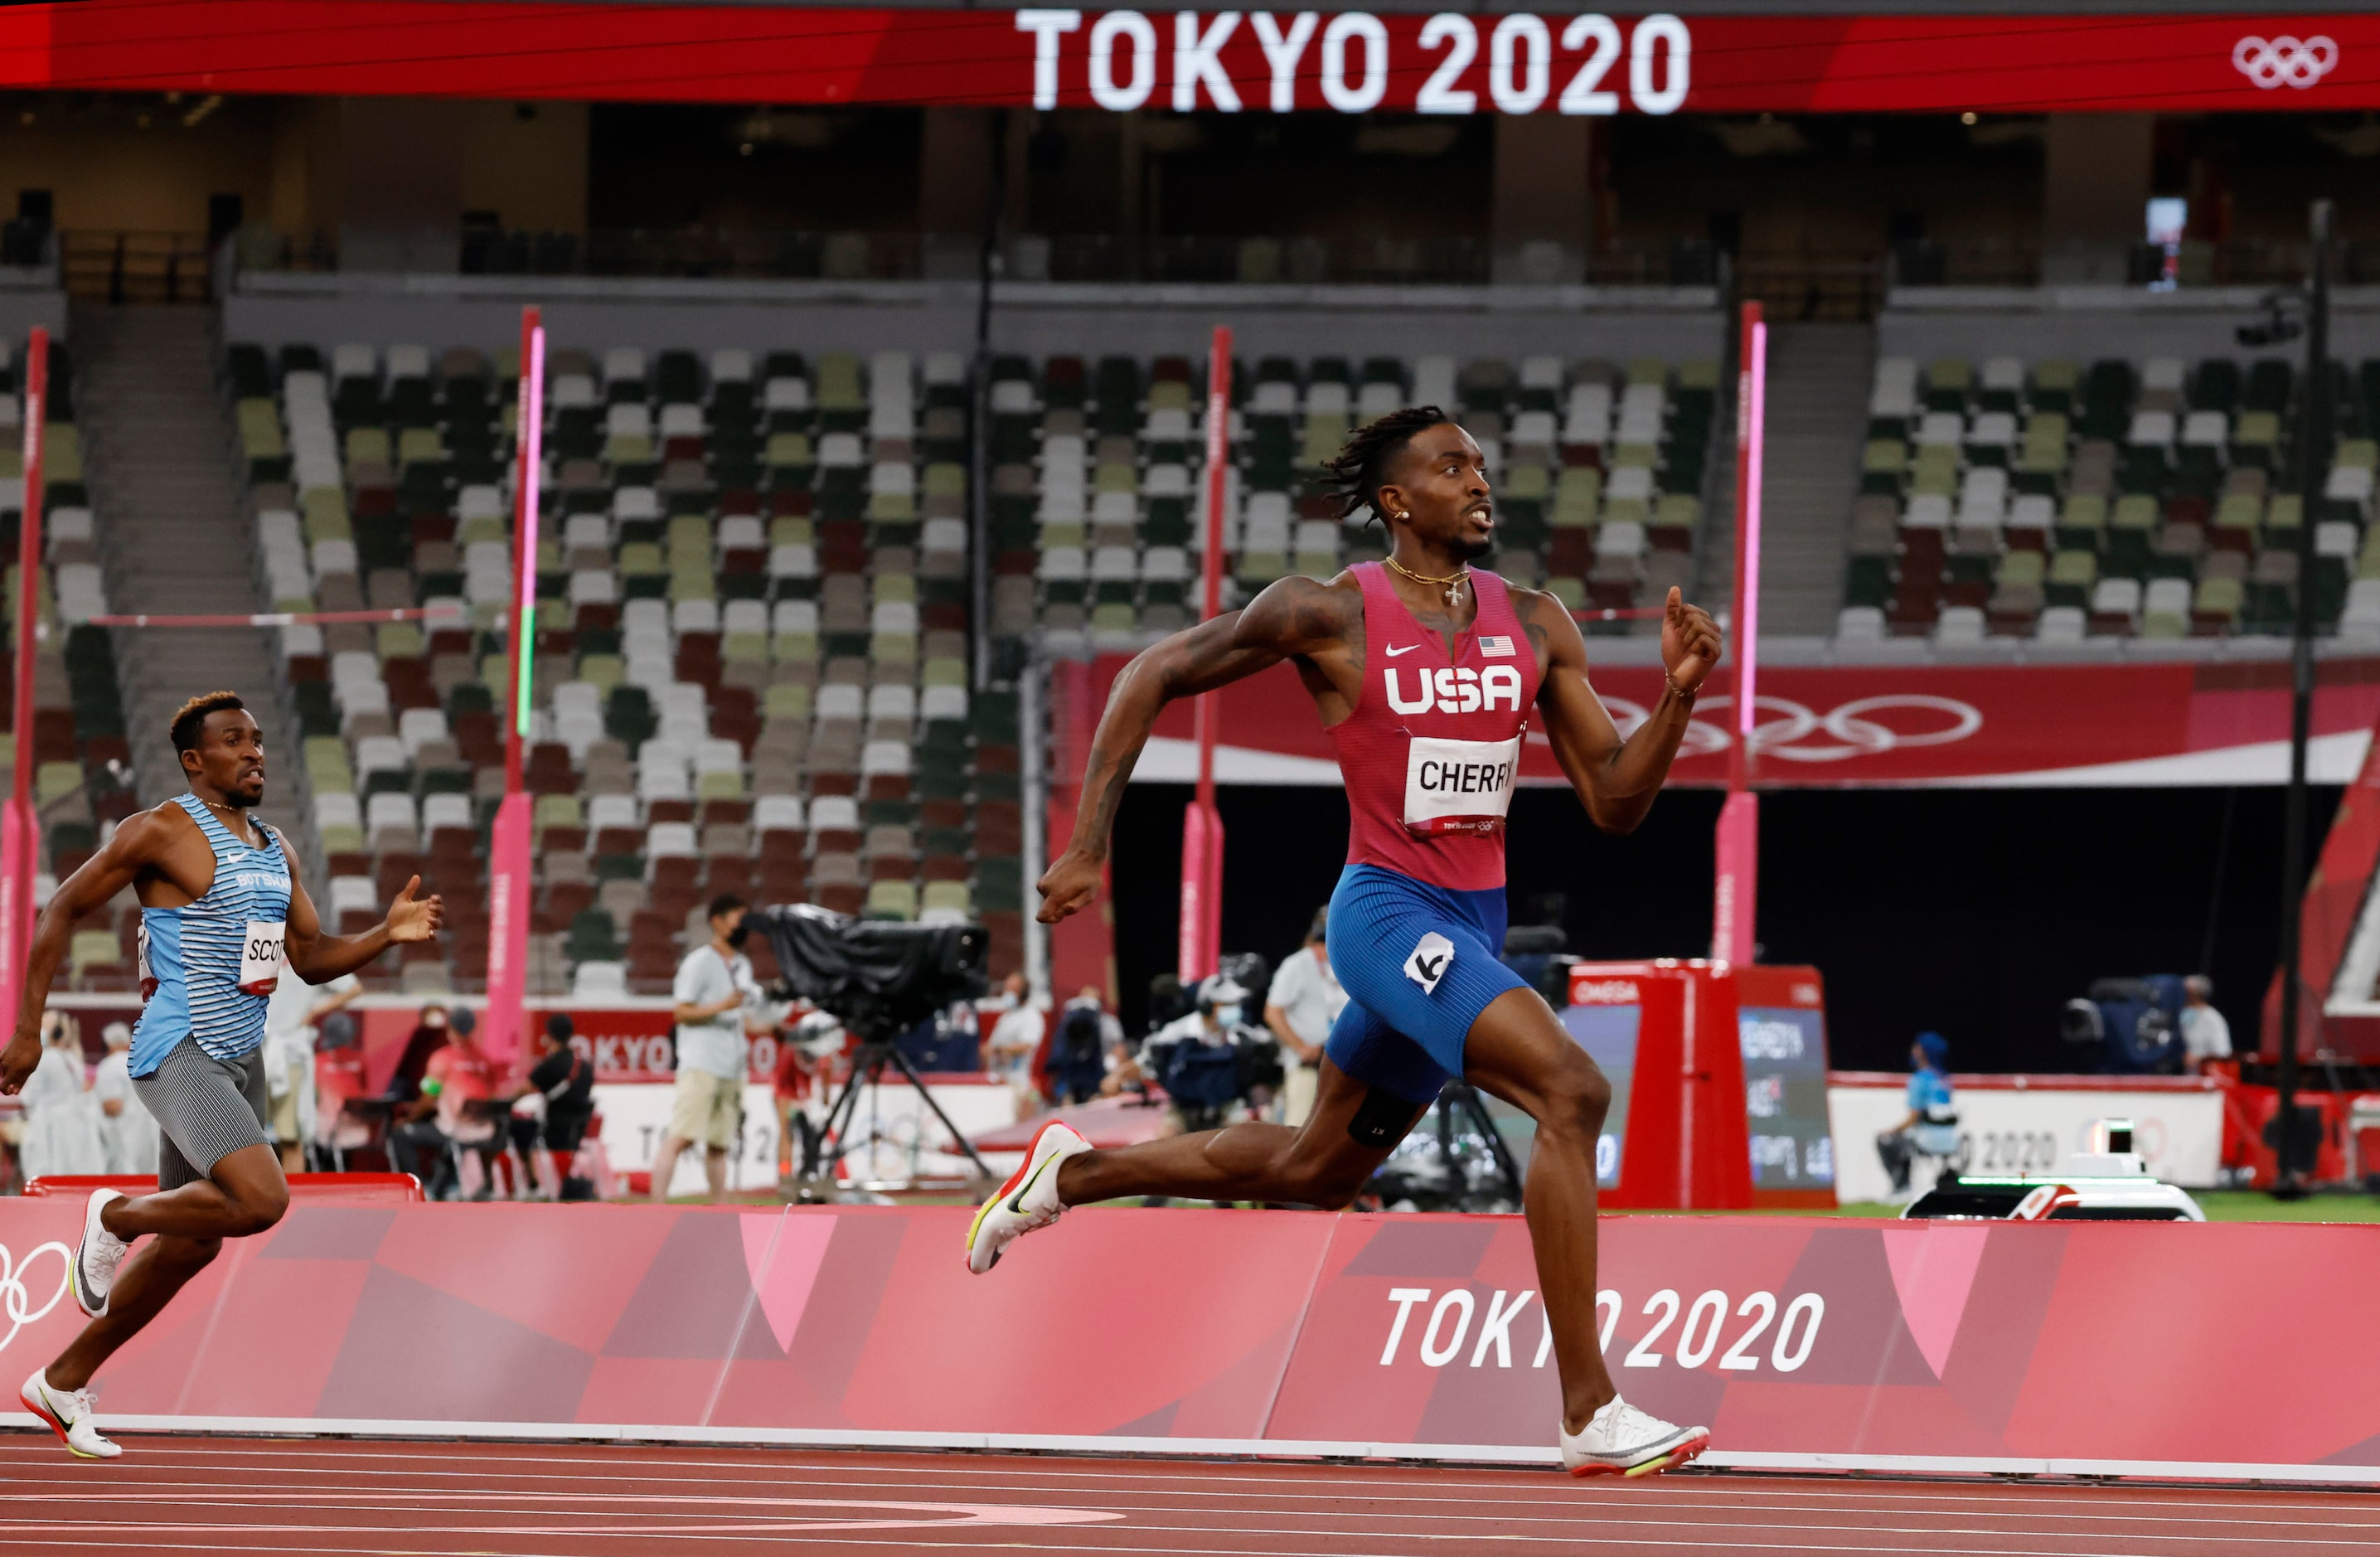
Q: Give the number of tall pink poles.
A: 4